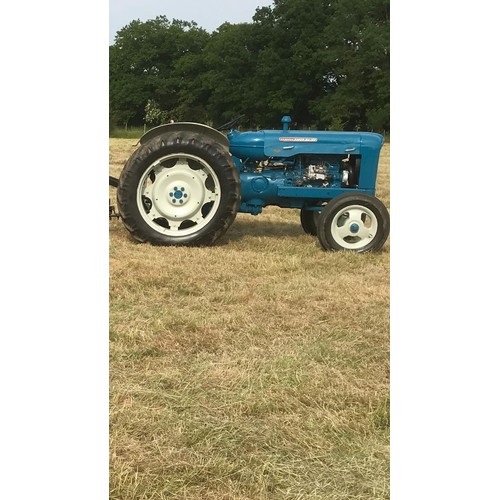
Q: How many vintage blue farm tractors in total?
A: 1